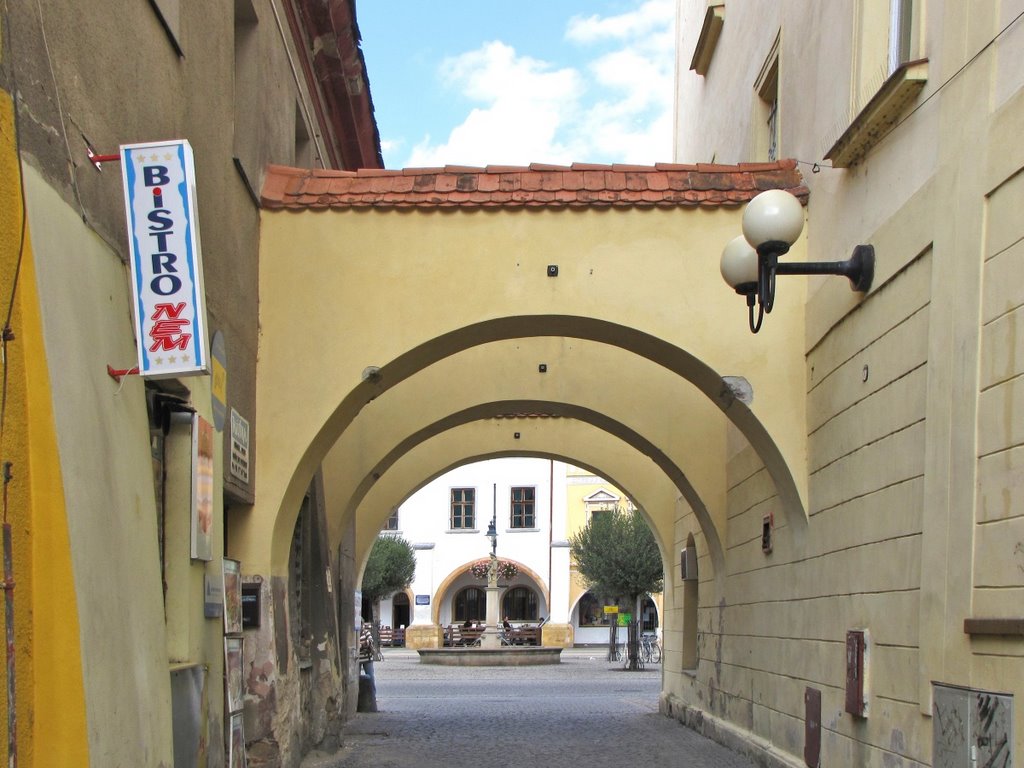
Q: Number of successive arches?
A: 3